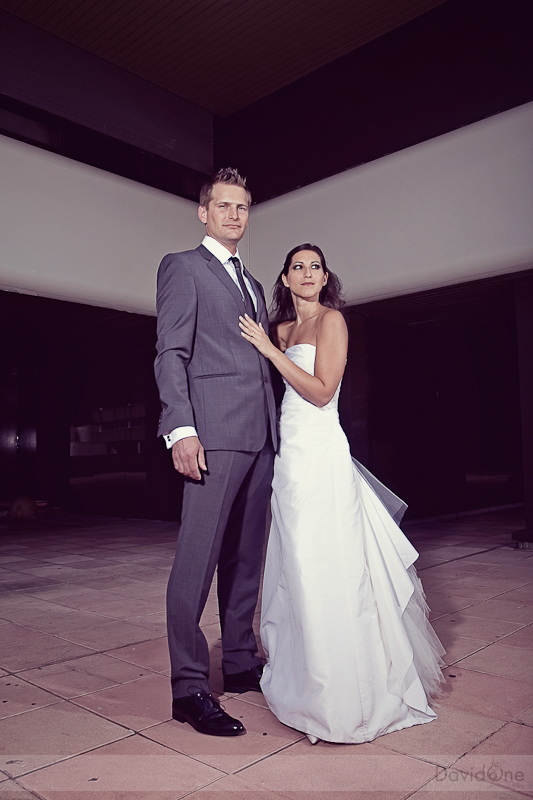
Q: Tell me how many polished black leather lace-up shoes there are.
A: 2